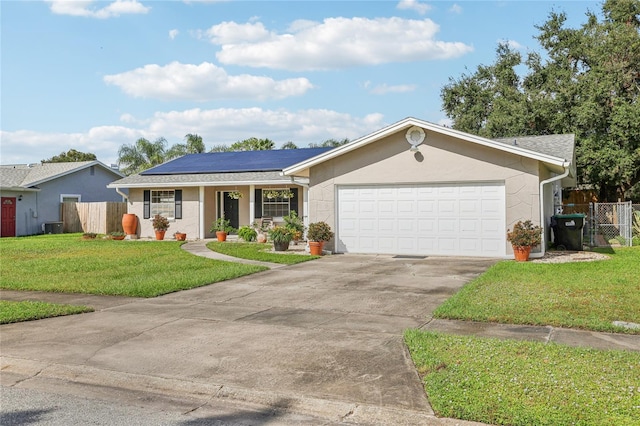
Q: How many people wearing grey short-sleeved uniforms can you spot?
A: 0